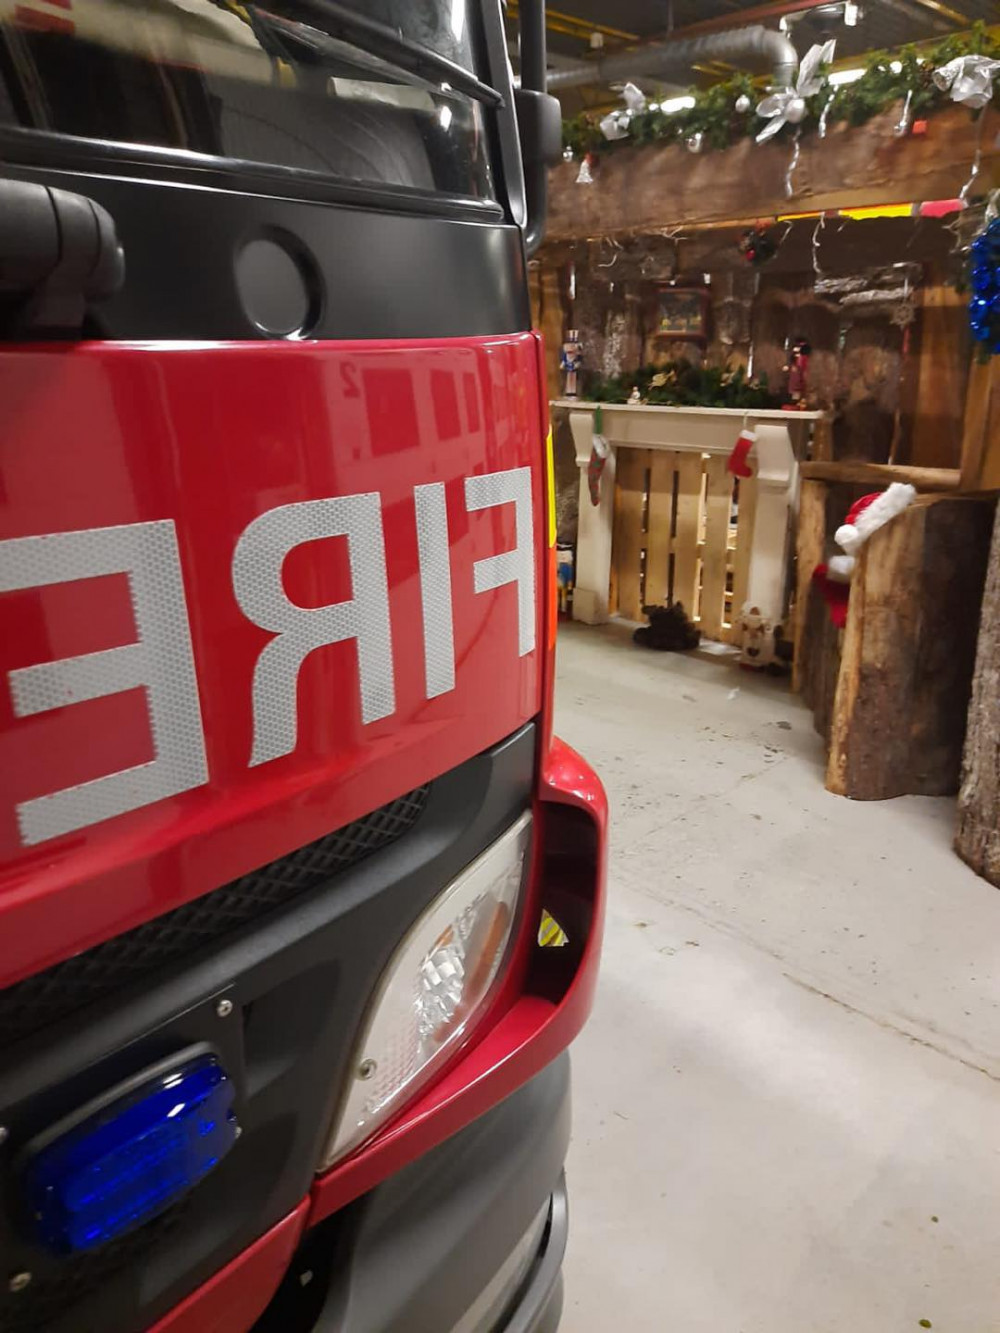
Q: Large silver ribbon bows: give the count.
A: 3